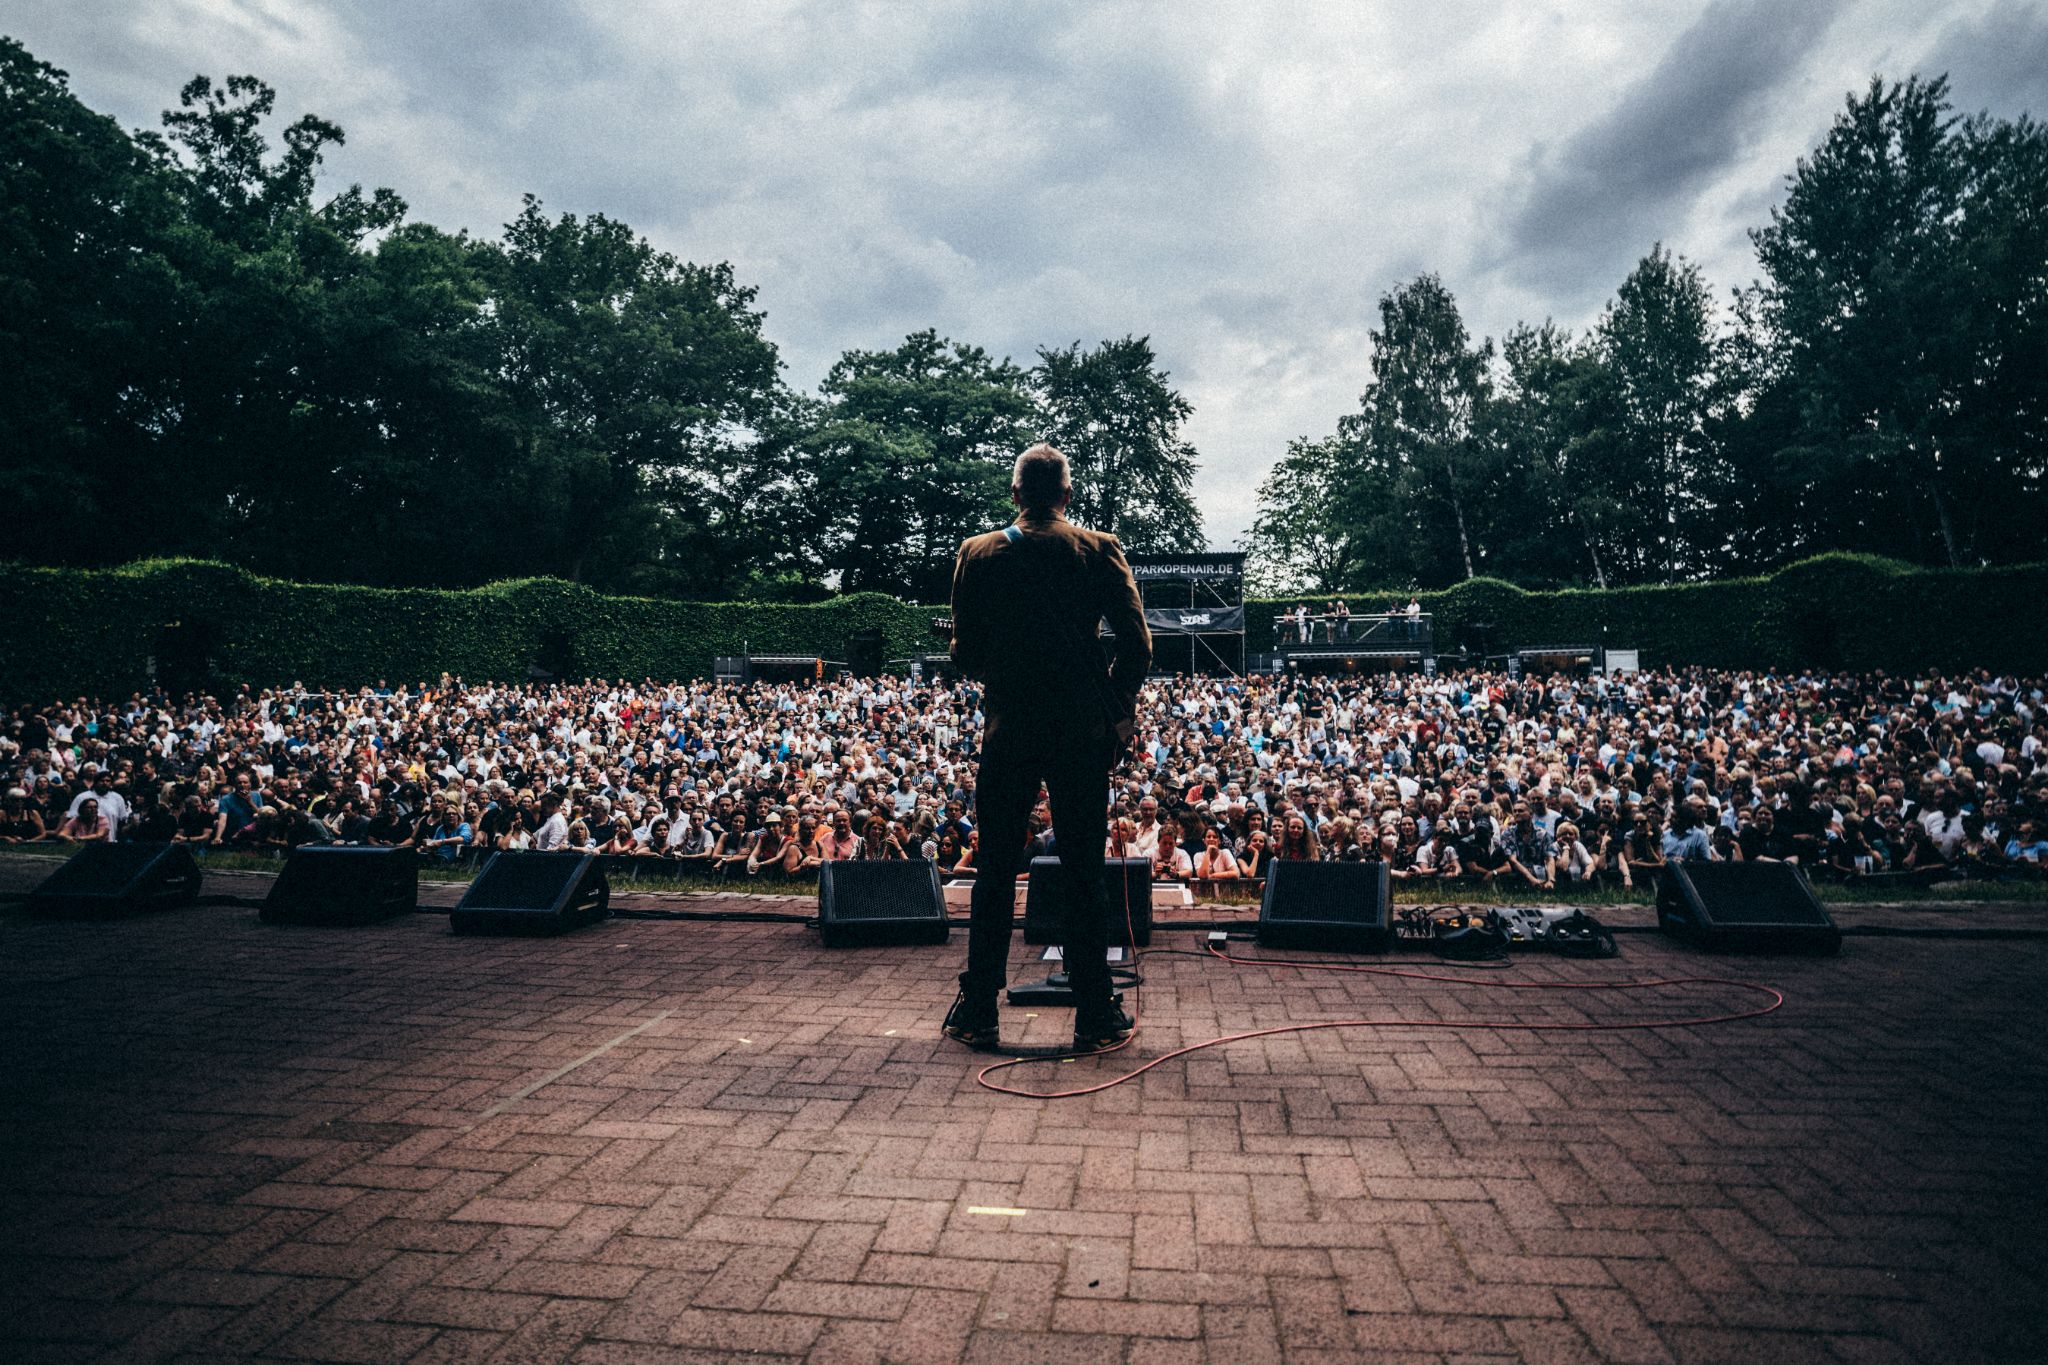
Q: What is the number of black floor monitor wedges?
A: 7